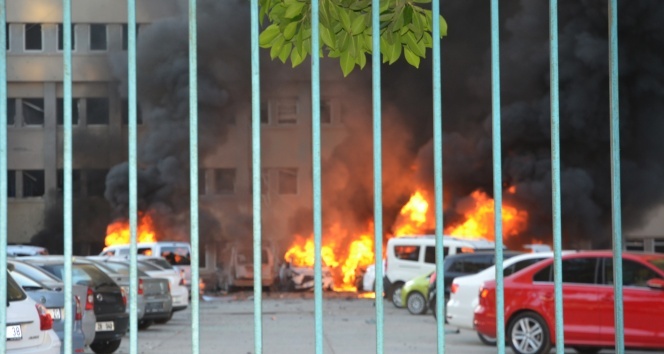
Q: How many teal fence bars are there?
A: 11